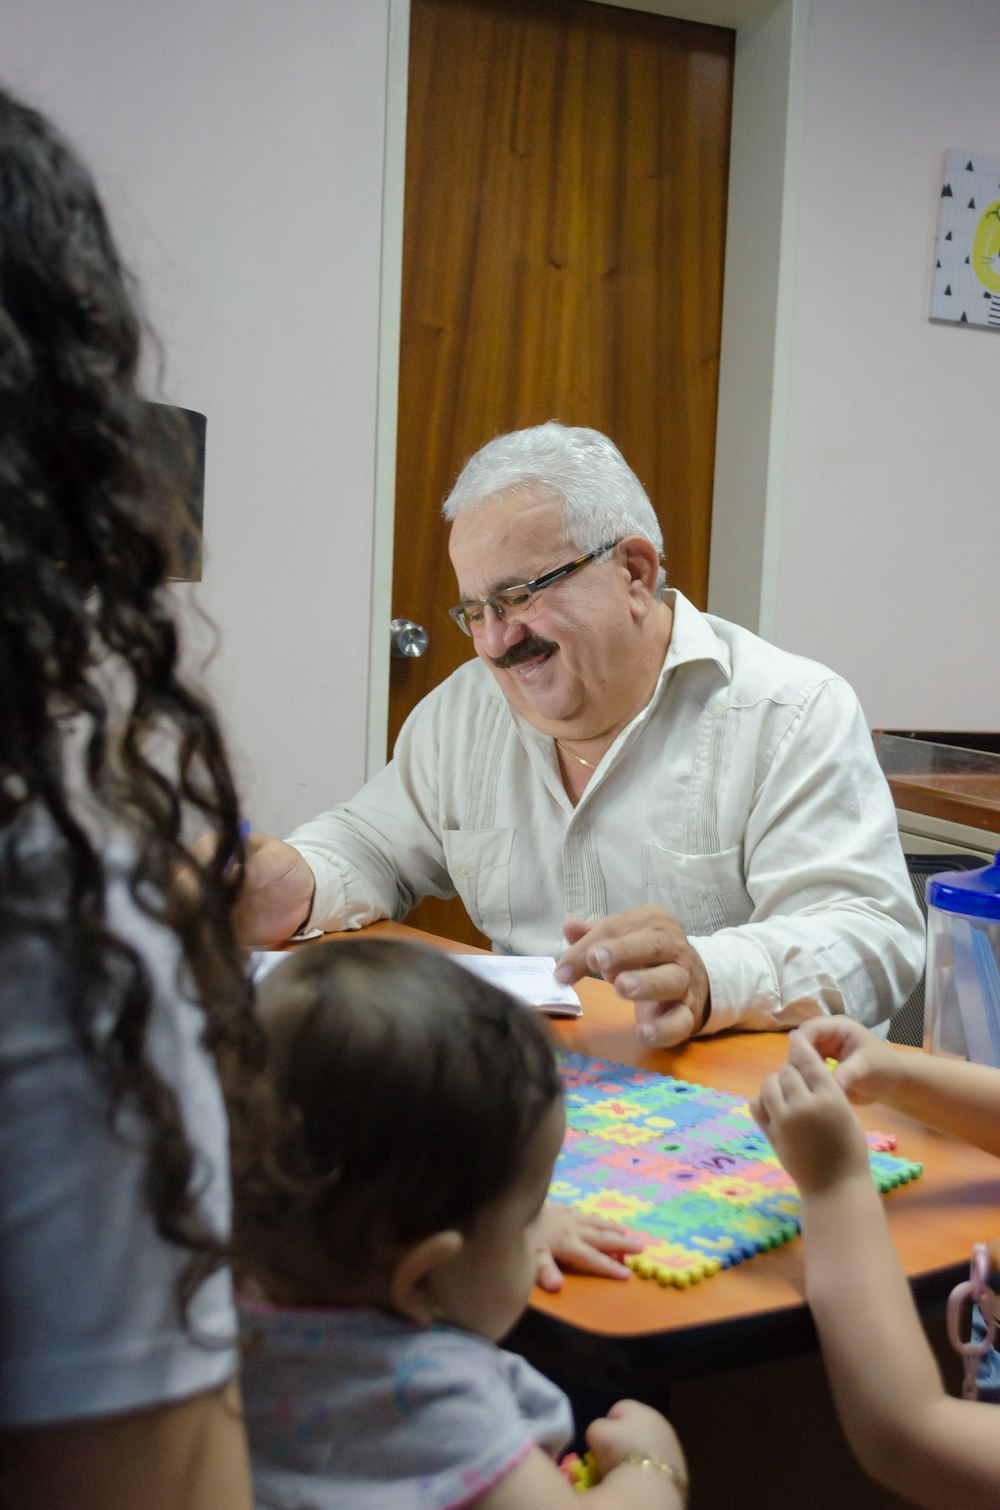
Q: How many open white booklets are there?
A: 1